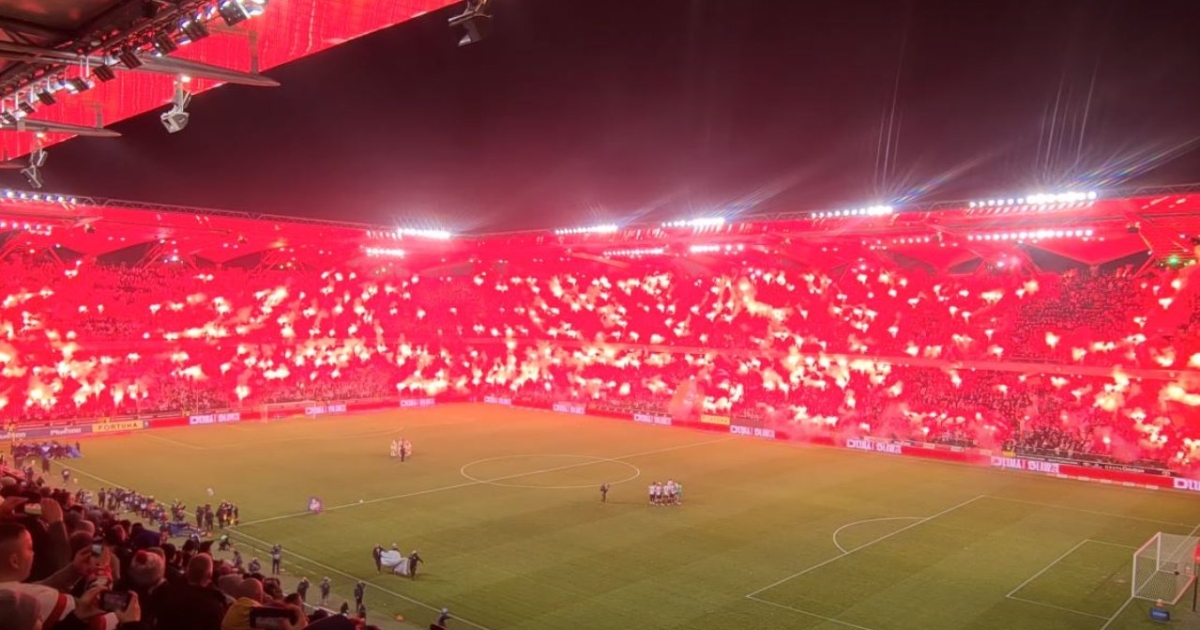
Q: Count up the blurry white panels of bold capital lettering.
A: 10